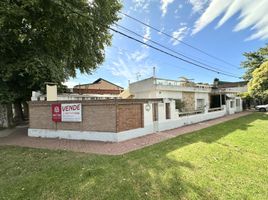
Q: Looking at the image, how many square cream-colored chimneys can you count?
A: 1